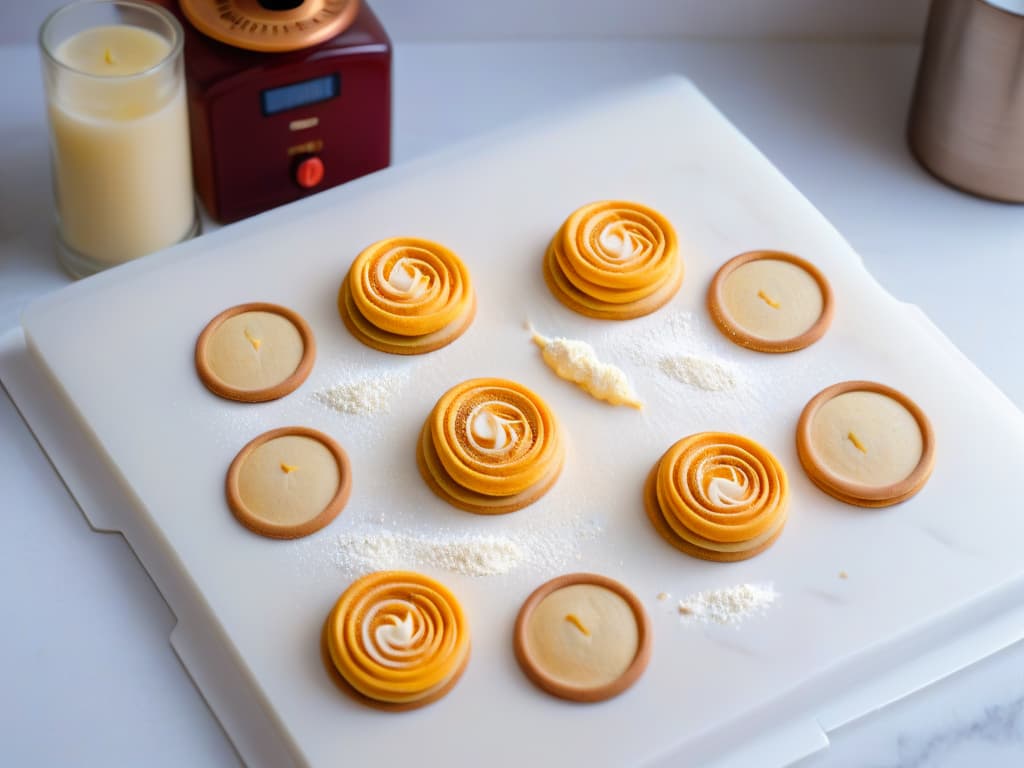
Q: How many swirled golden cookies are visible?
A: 5